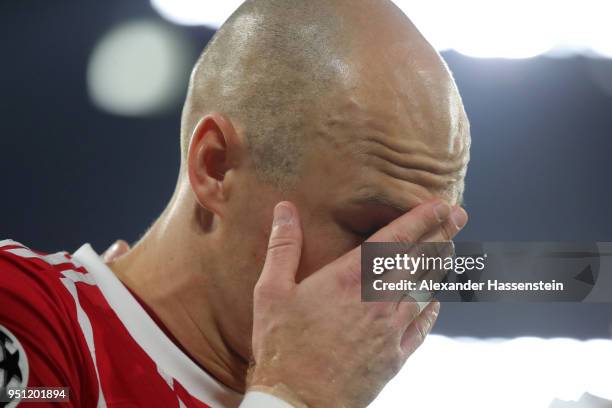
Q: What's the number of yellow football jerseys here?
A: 0